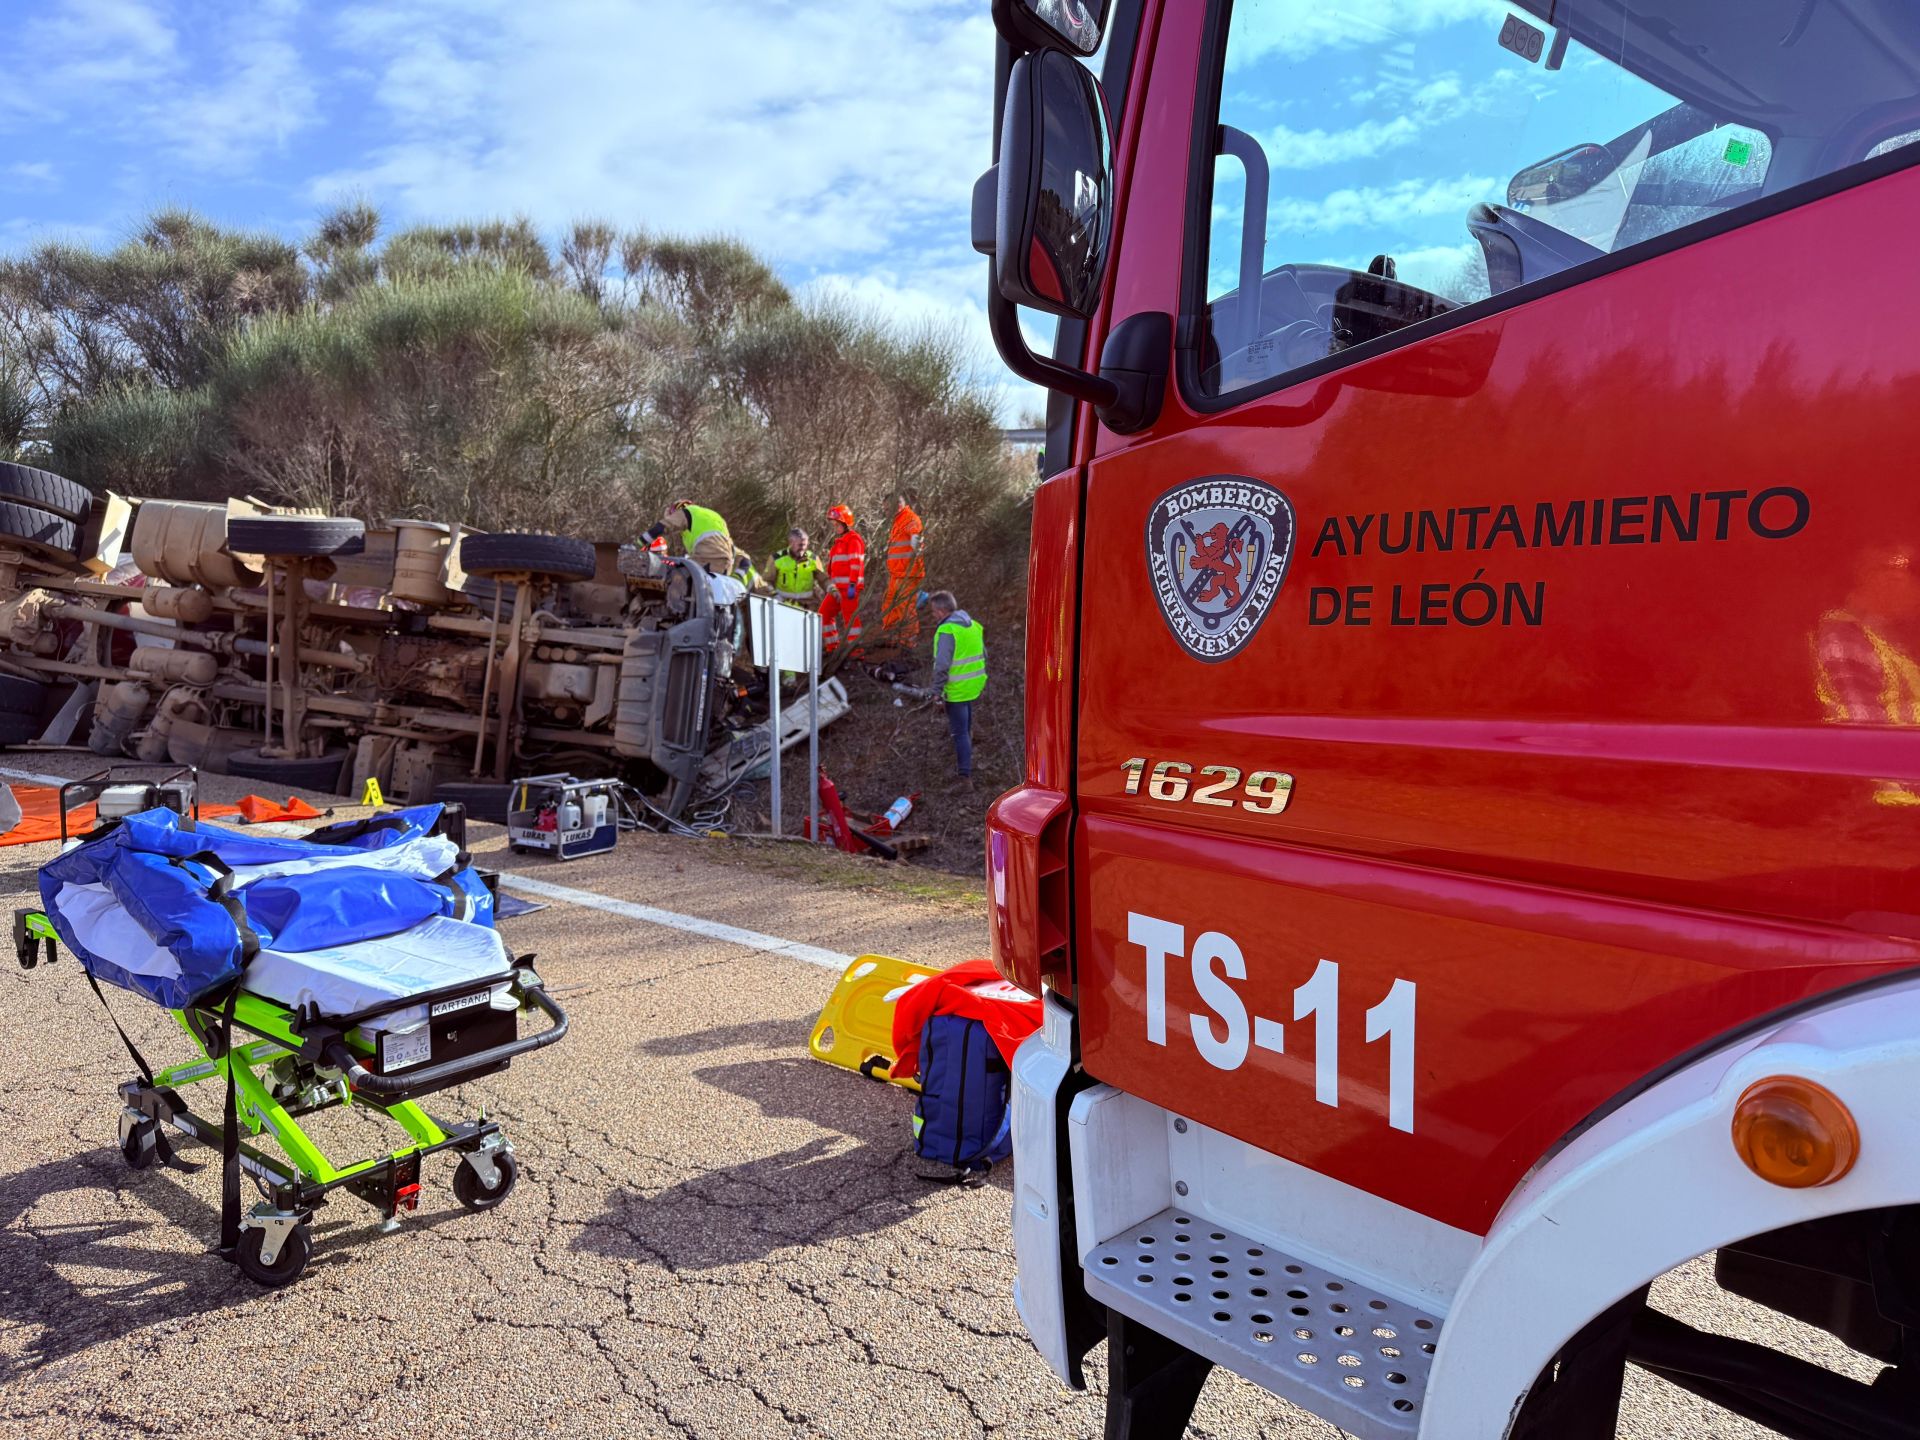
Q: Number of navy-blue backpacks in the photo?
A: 1